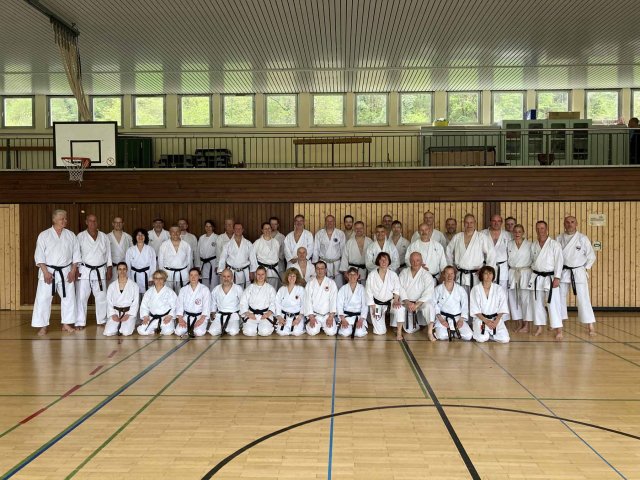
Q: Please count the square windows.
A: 15